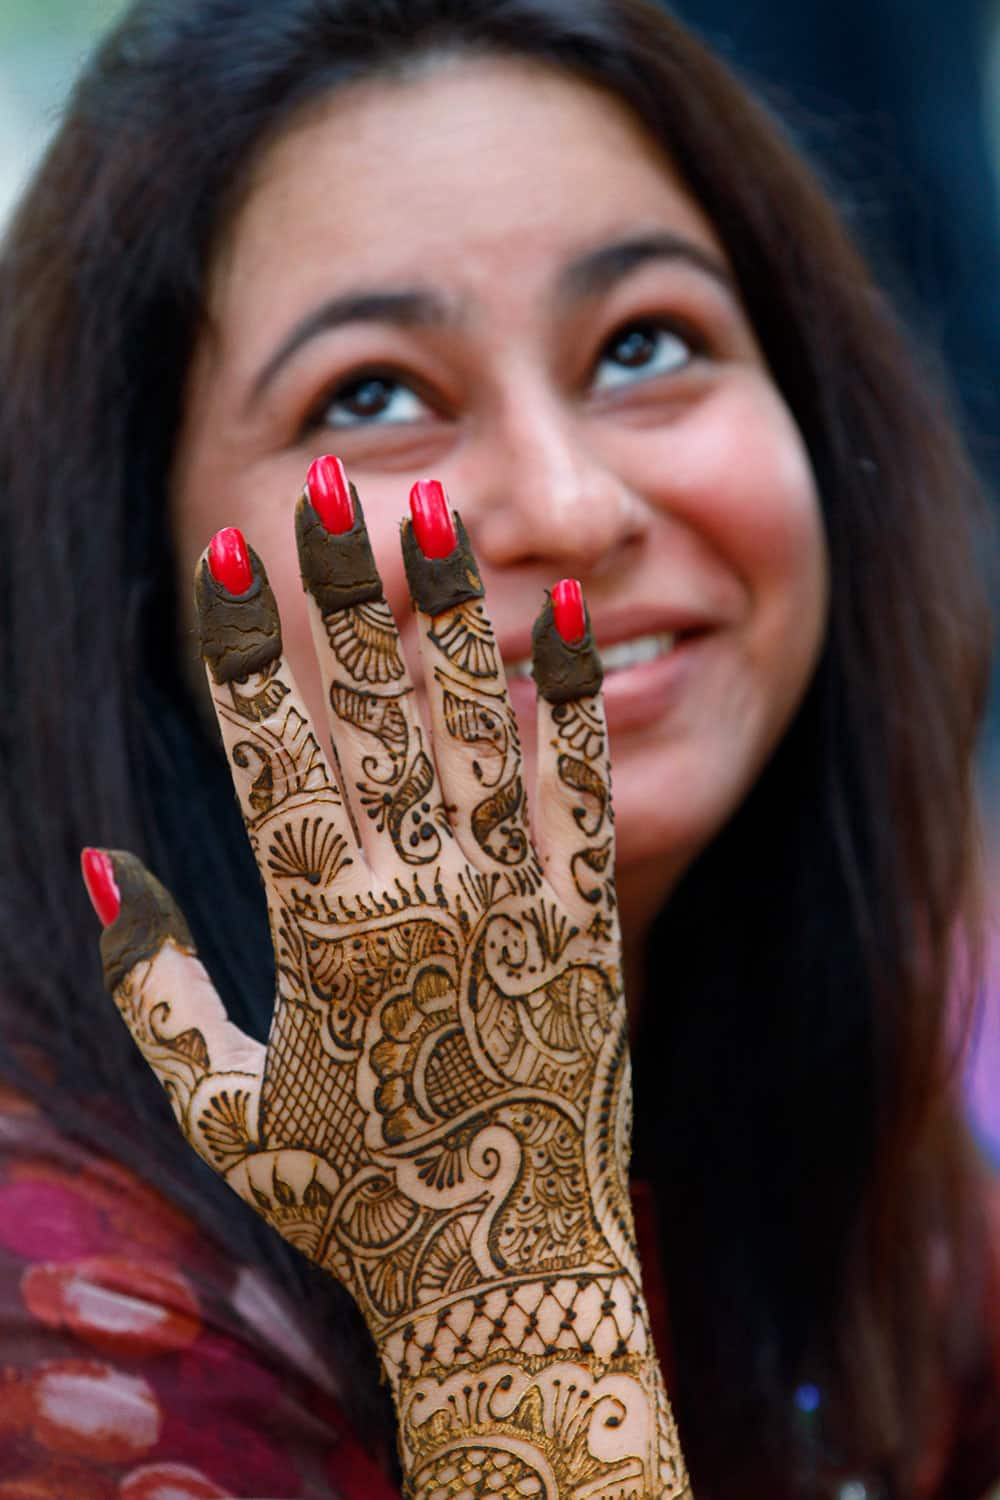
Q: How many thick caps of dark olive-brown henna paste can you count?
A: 5